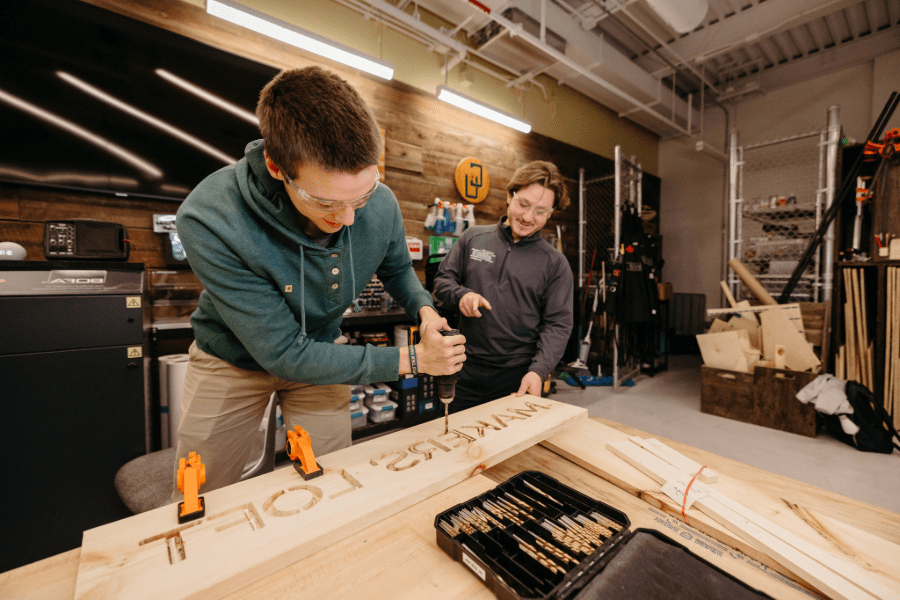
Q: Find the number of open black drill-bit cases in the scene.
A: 1